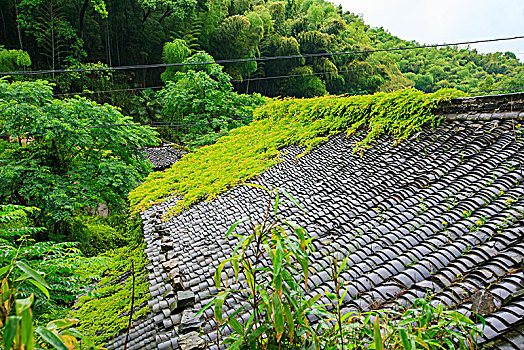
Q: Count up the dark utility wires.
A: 3